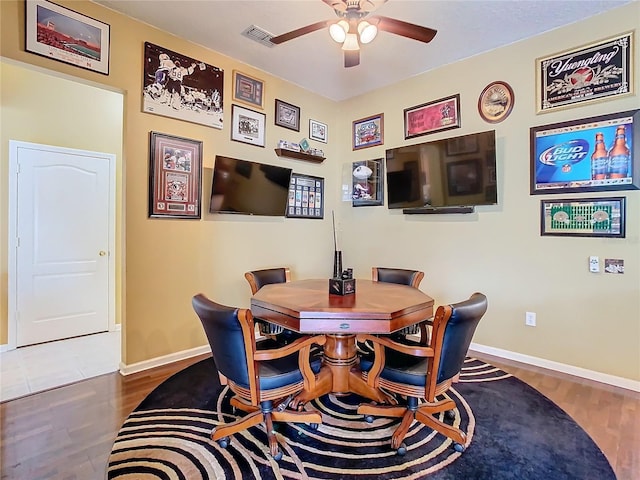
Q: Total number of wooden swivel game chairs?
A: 4